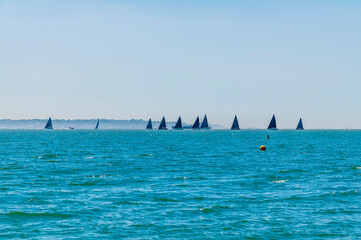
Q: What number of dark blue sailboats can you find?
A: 10